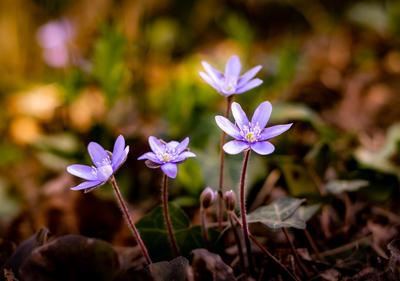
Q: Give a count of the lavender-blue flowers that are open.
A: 4